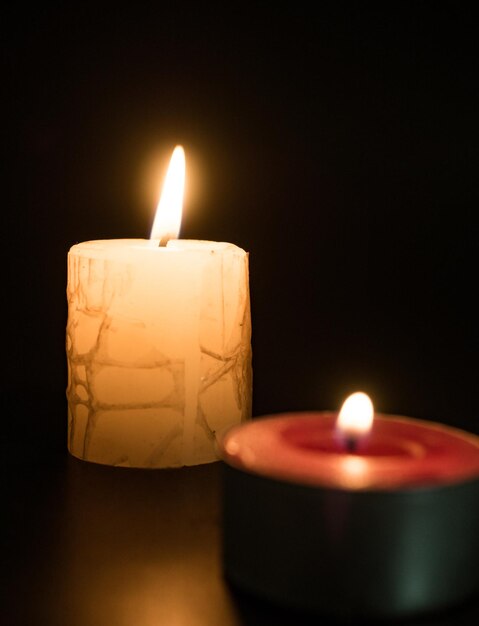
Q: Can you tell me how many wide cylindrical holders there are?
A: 1